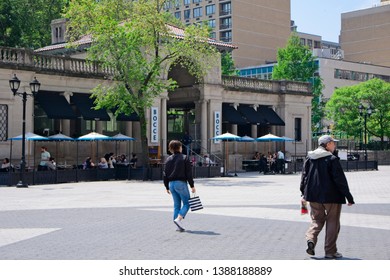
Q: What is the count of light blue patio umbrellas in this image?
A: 8